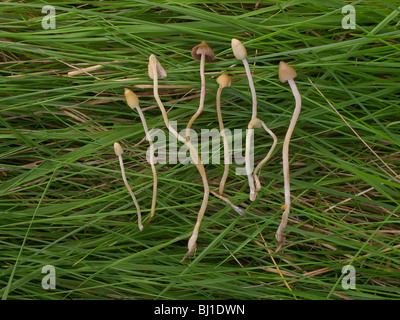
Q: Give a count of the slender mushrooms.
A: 8